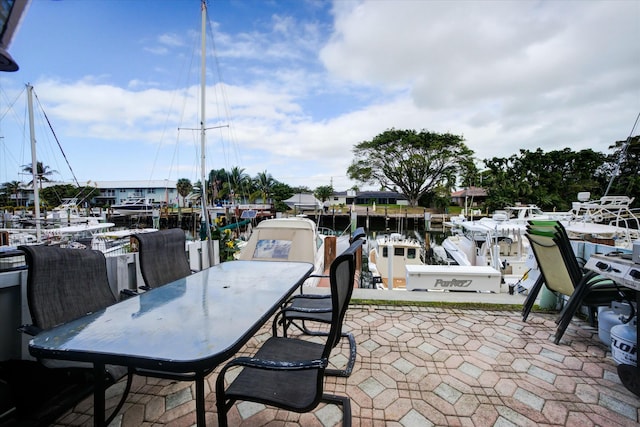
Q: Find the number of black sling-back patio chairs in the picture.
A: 4